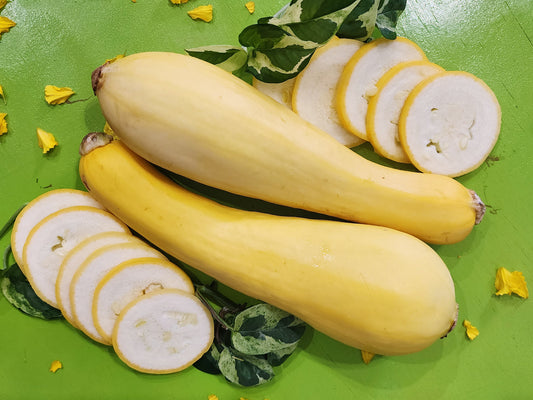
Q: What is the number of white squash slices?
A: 11